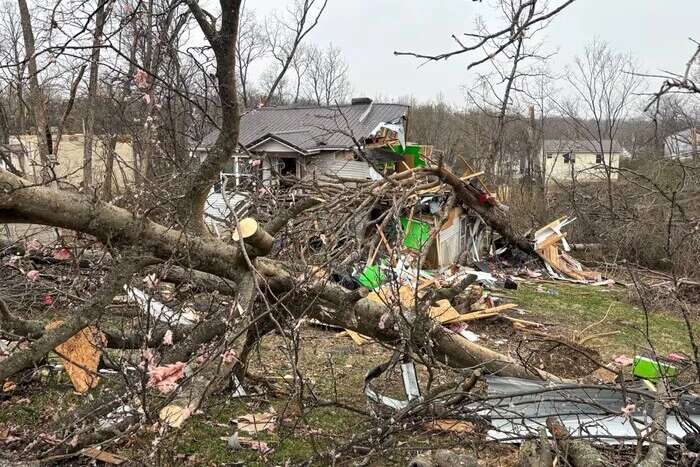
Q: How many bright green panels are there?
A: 4